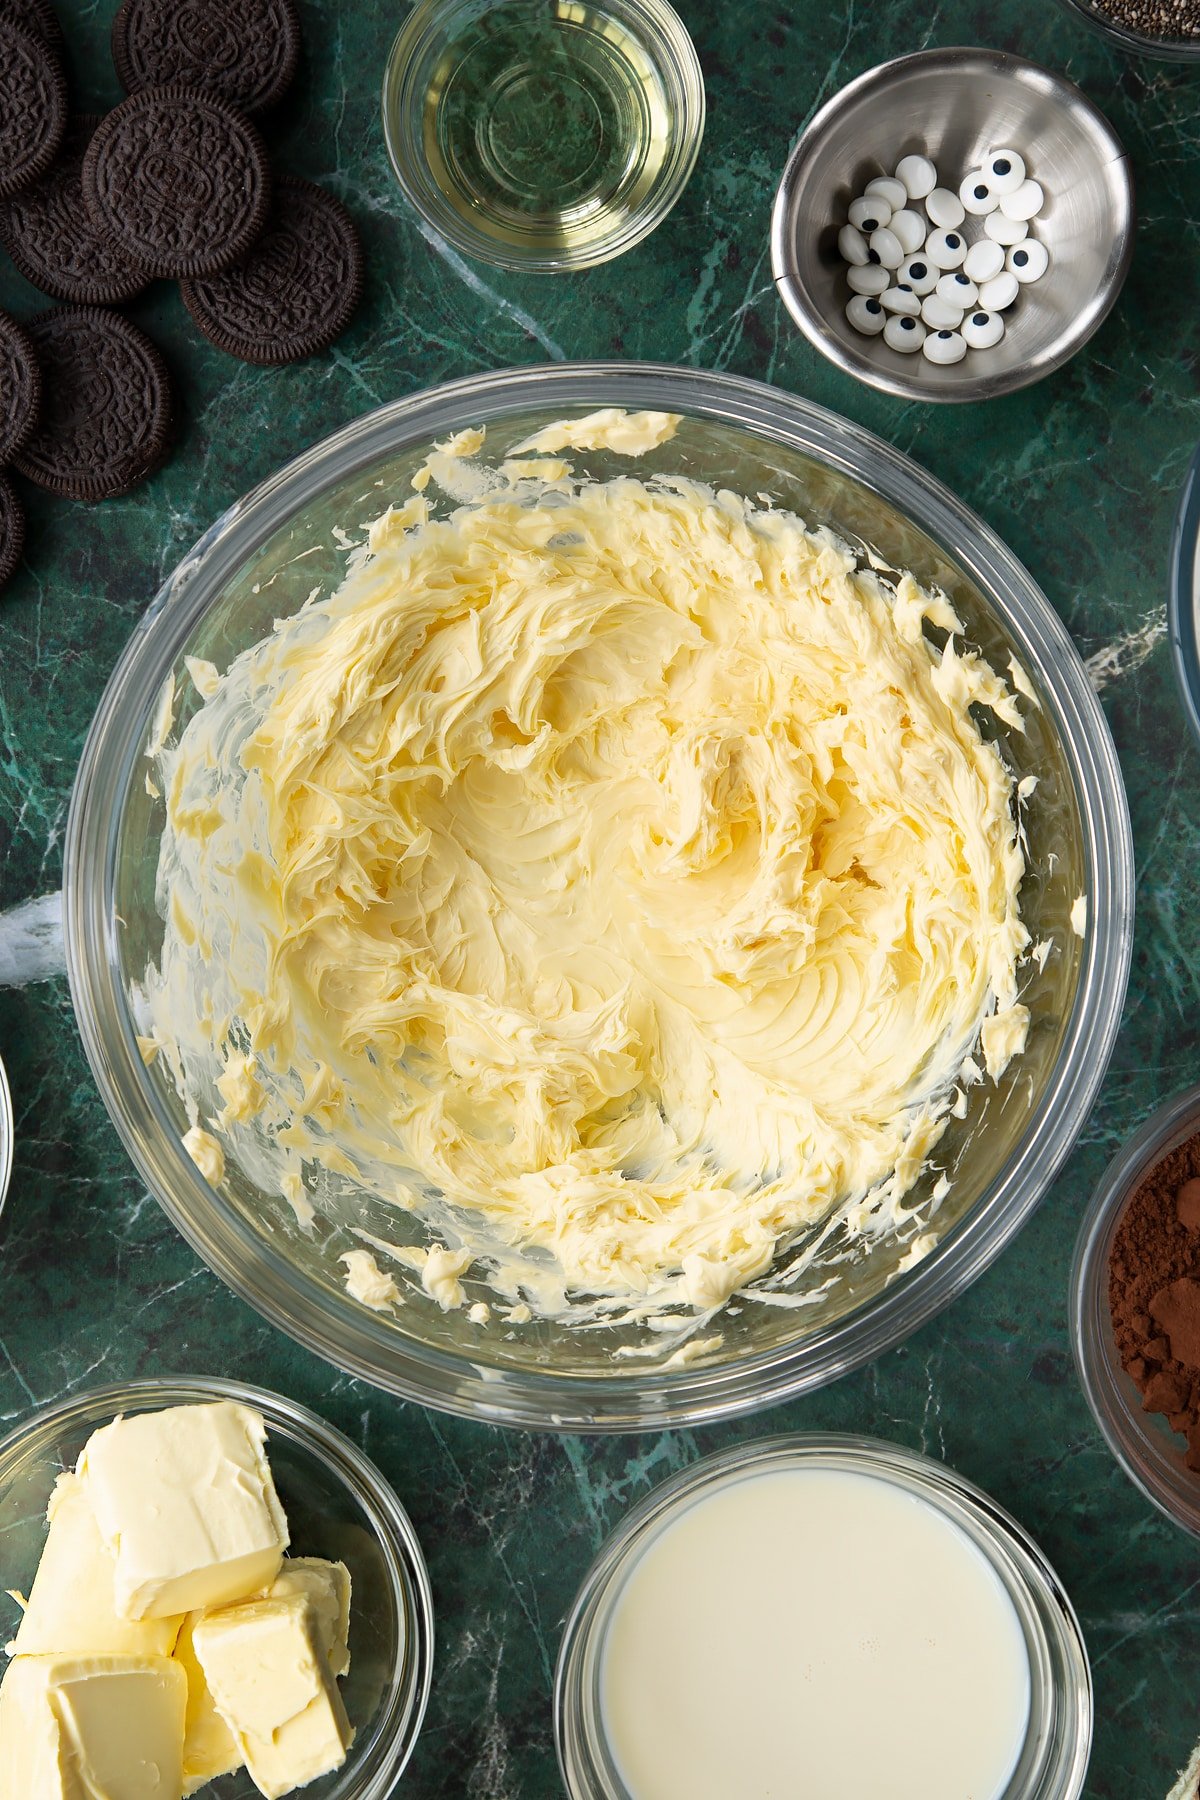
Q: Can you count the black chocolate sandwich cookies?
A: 9